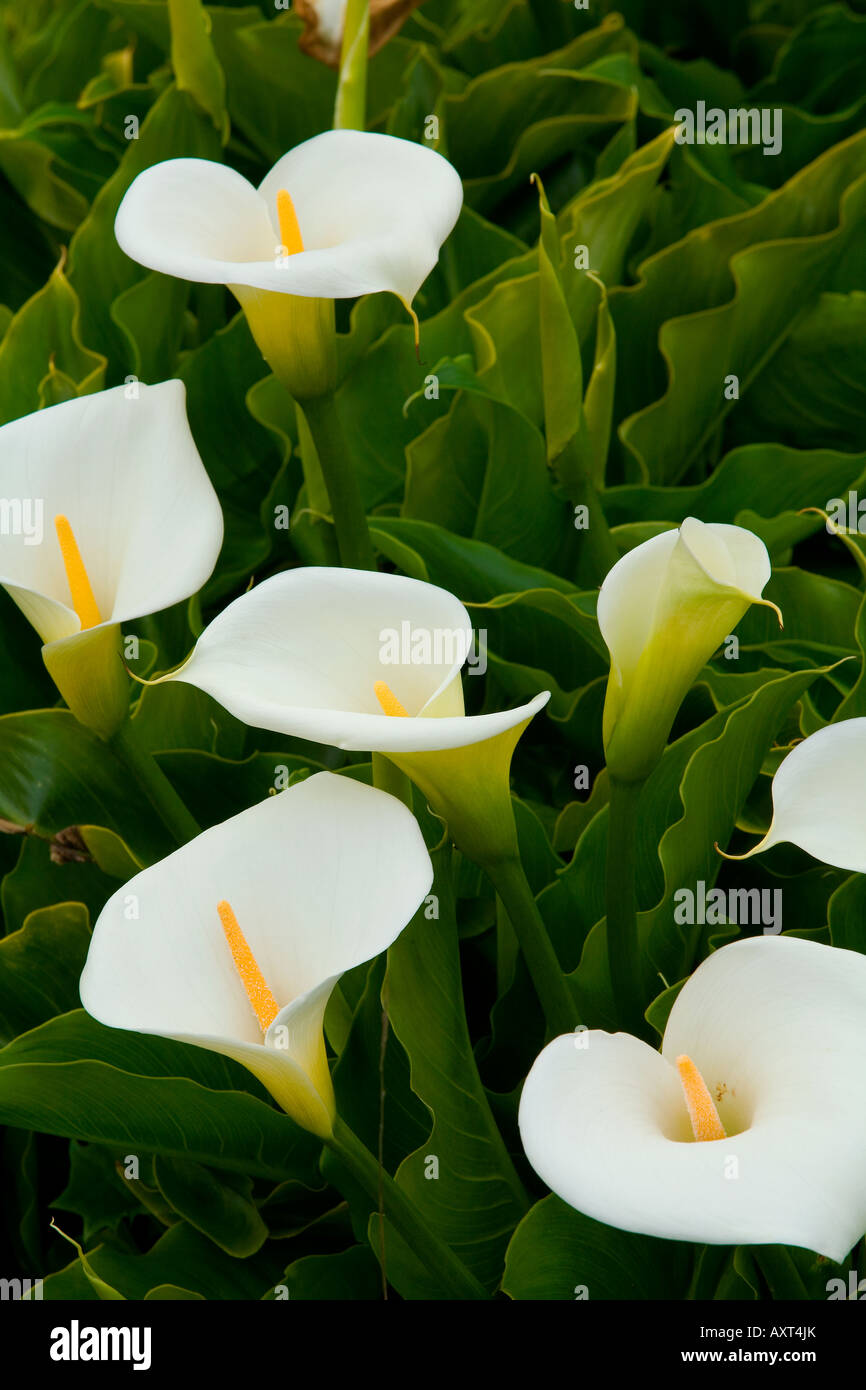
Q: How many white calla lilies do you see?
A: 7